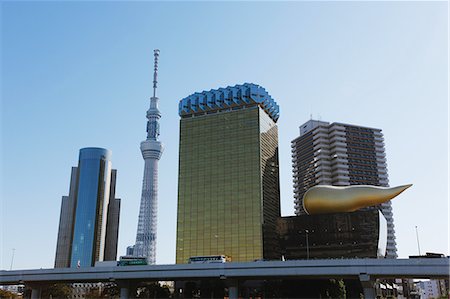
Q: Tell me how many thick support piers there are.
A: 4